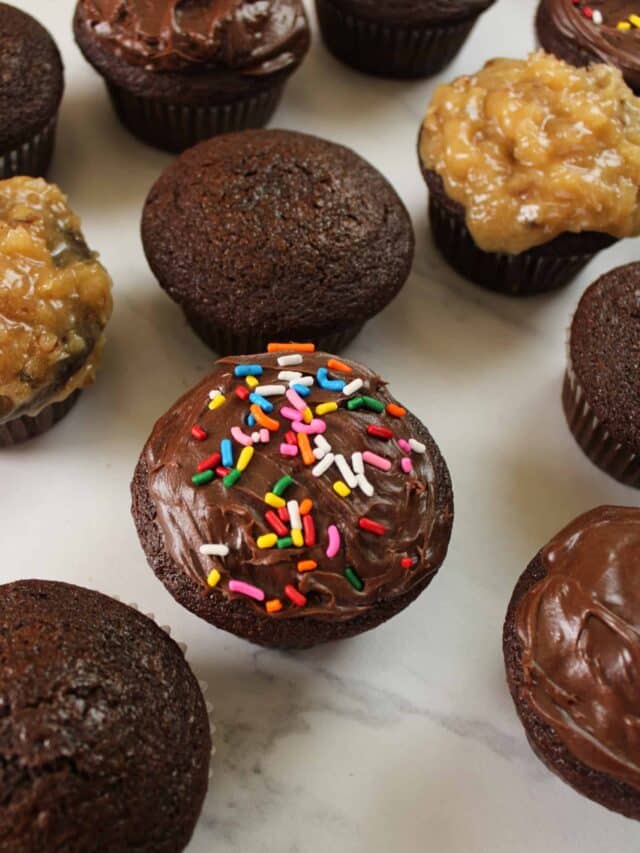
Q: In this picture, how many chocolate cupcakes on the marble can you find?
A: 11